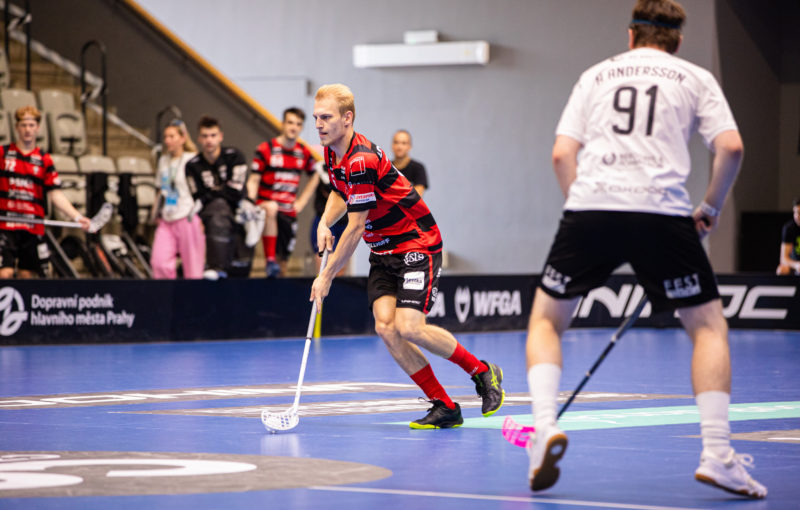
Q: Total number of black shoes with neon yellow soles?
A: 2